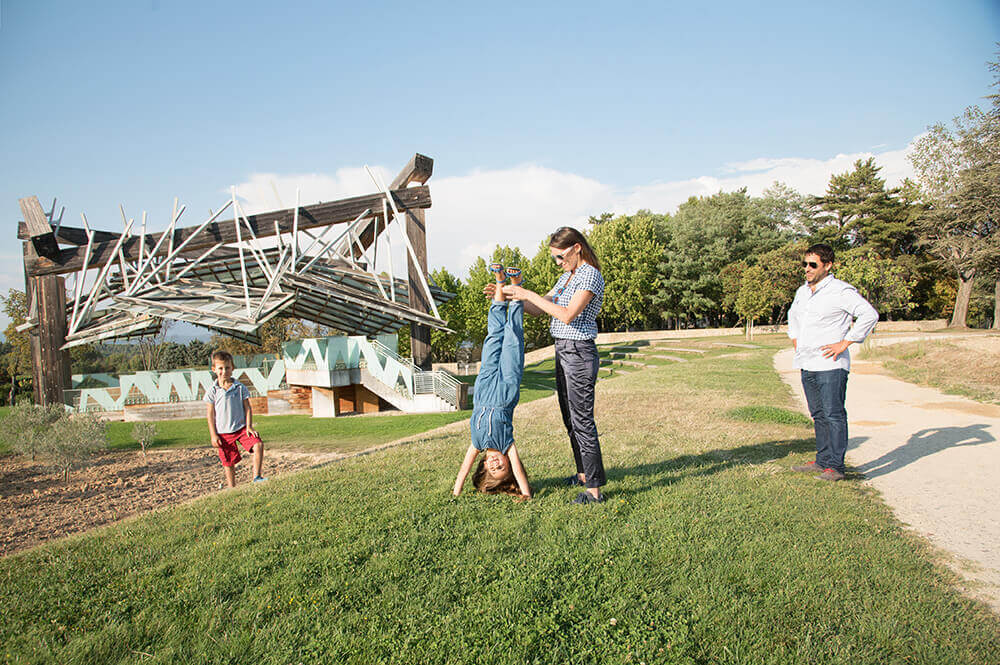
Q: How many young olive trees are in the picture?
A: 3